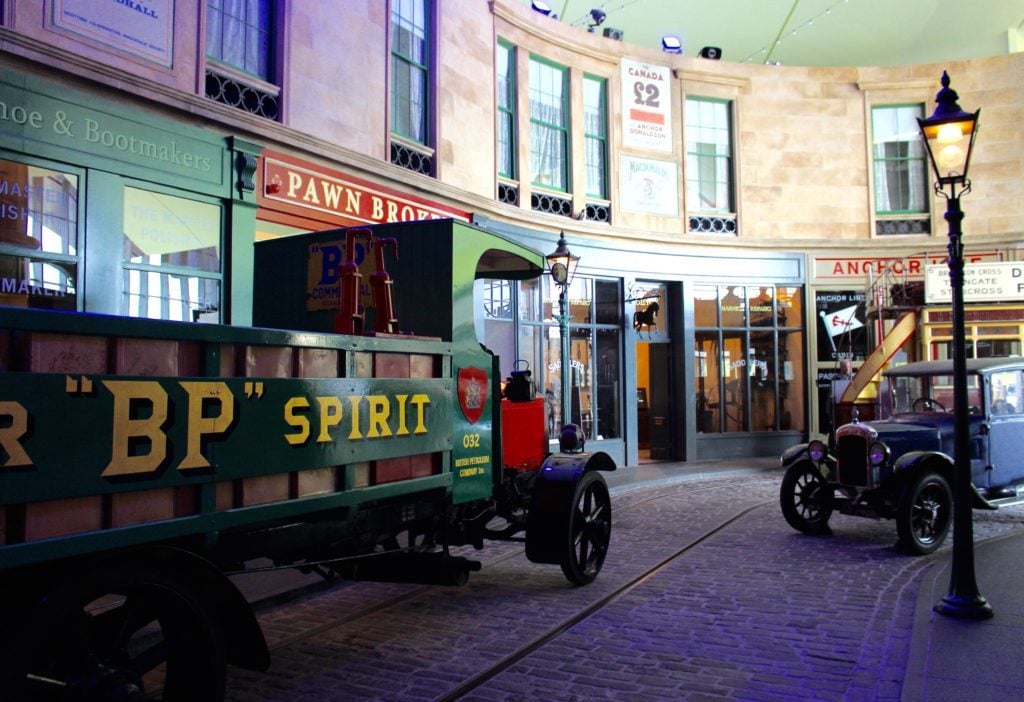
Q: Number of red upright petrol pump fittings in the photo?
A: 2